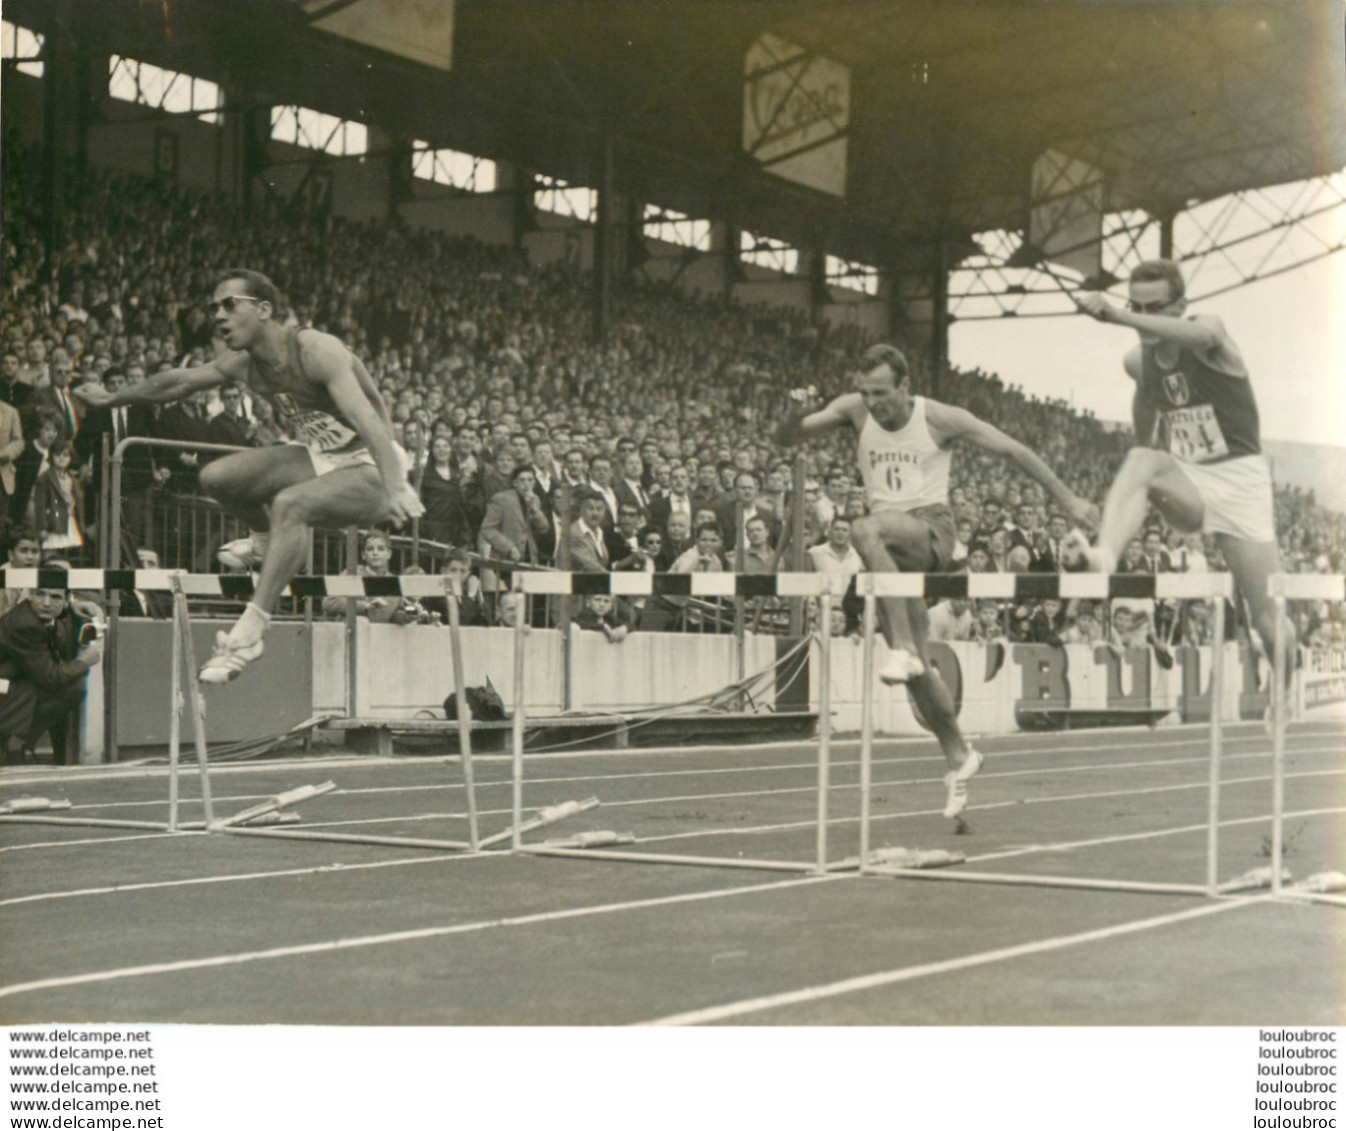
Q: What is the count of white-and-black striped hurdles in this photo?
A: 5